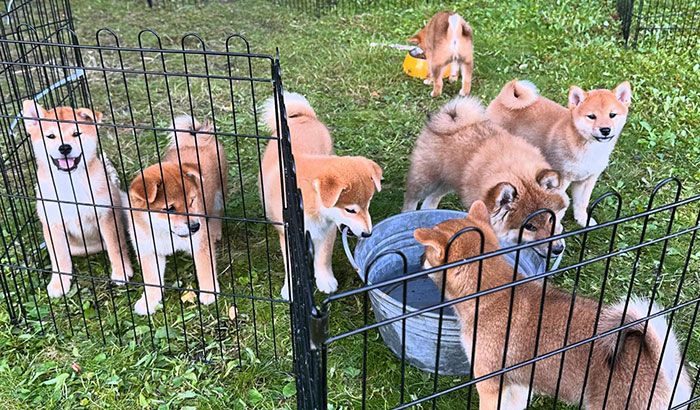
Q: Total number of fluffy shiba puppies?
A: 7